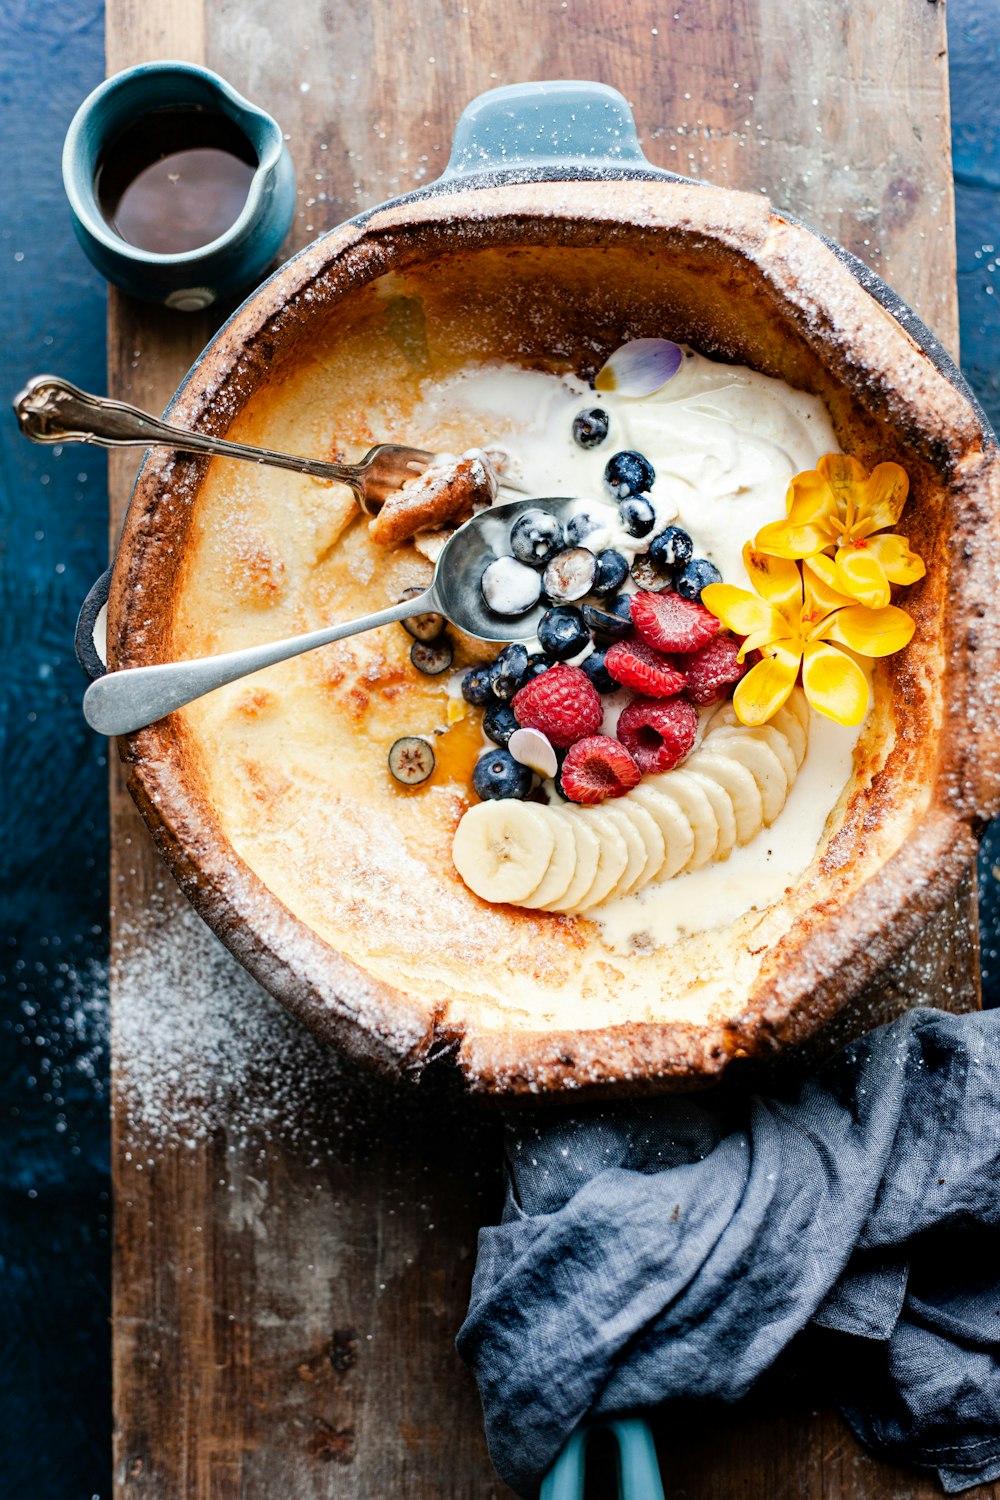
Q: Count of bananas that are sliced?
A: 1